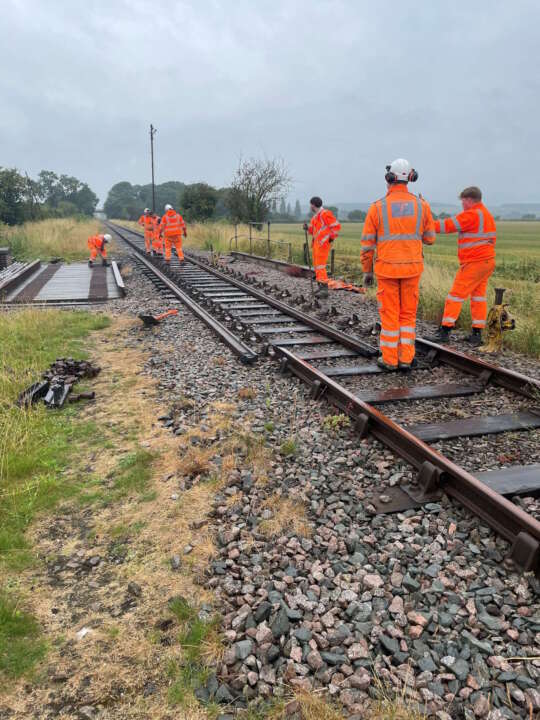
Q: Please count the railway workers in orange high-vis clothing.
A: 7